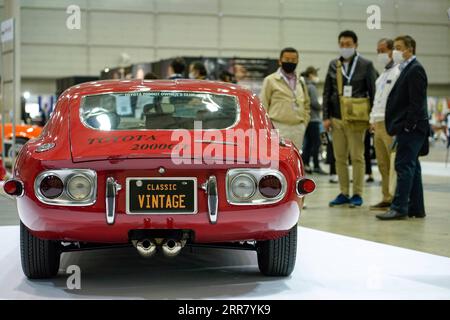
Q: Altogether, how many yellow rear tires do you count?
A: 0